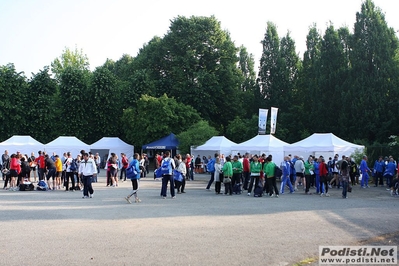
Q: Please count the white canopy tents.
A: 6